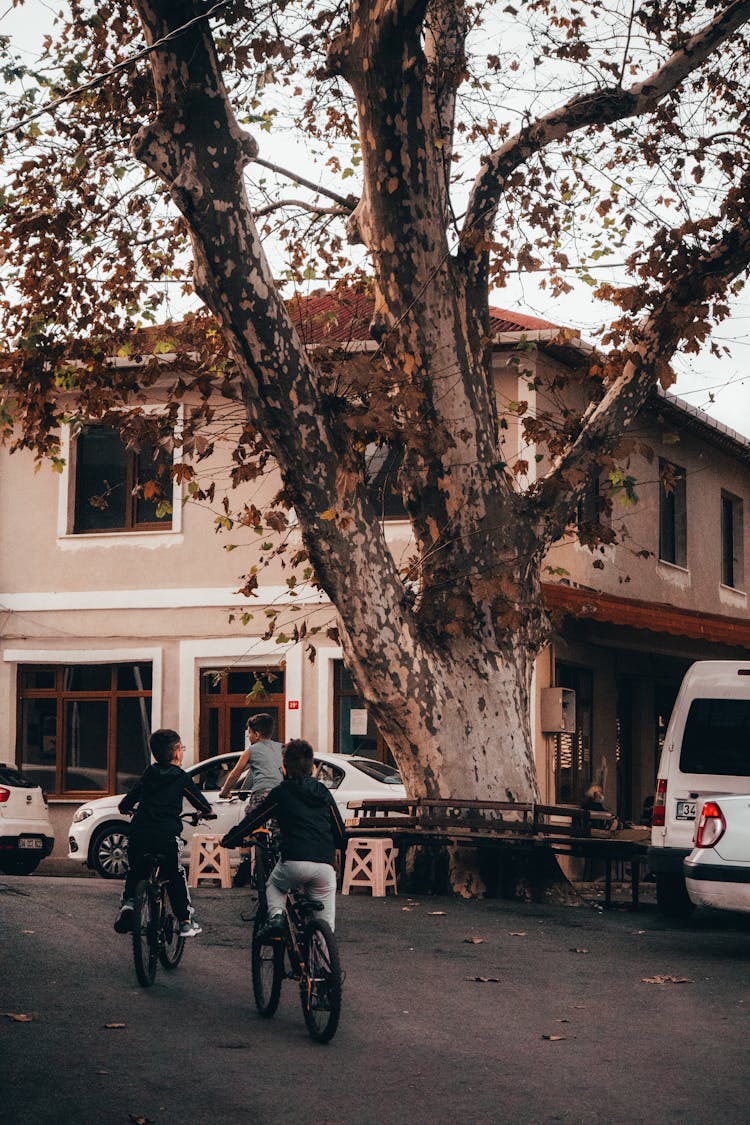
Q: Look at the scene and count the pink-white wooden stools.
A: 2